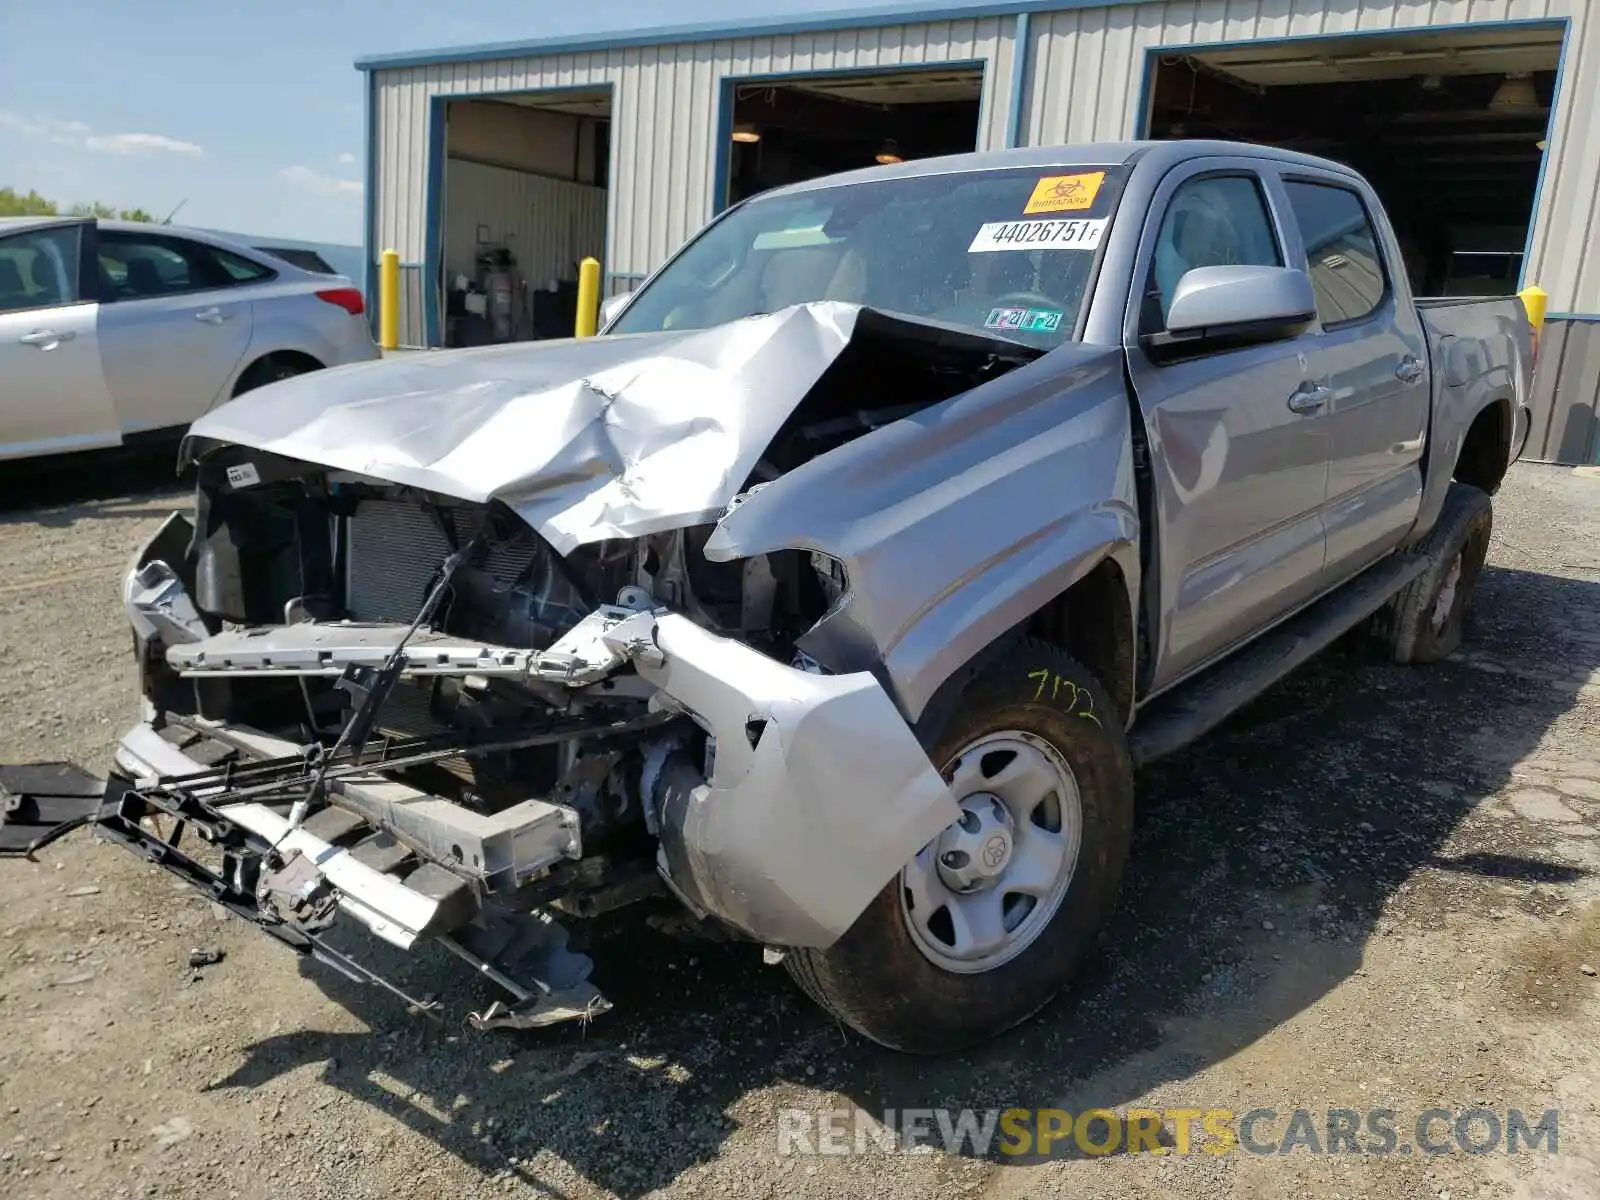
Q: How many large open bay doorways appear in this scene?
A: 3